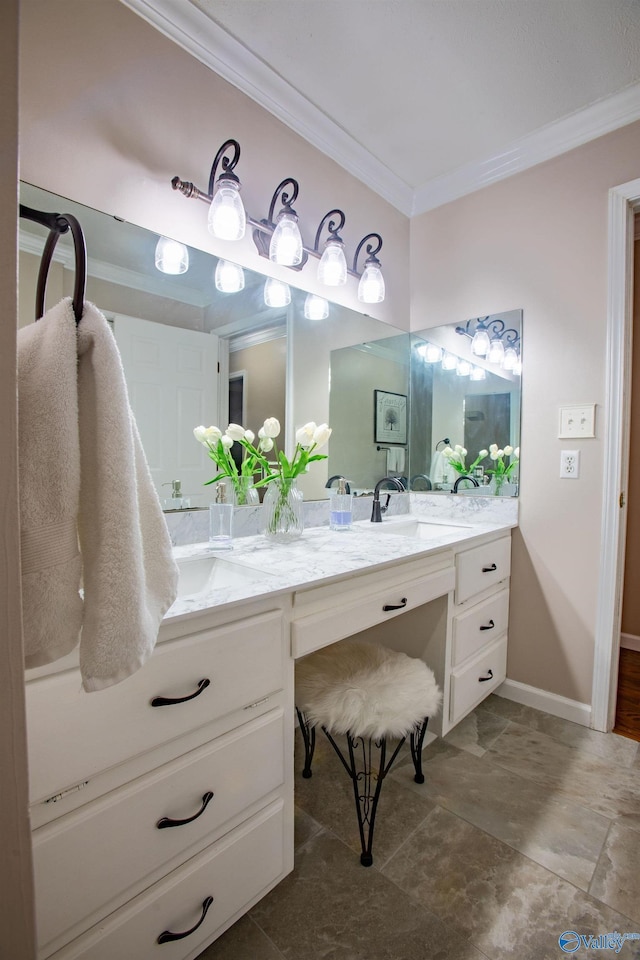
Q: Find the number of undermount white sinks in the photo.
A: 2